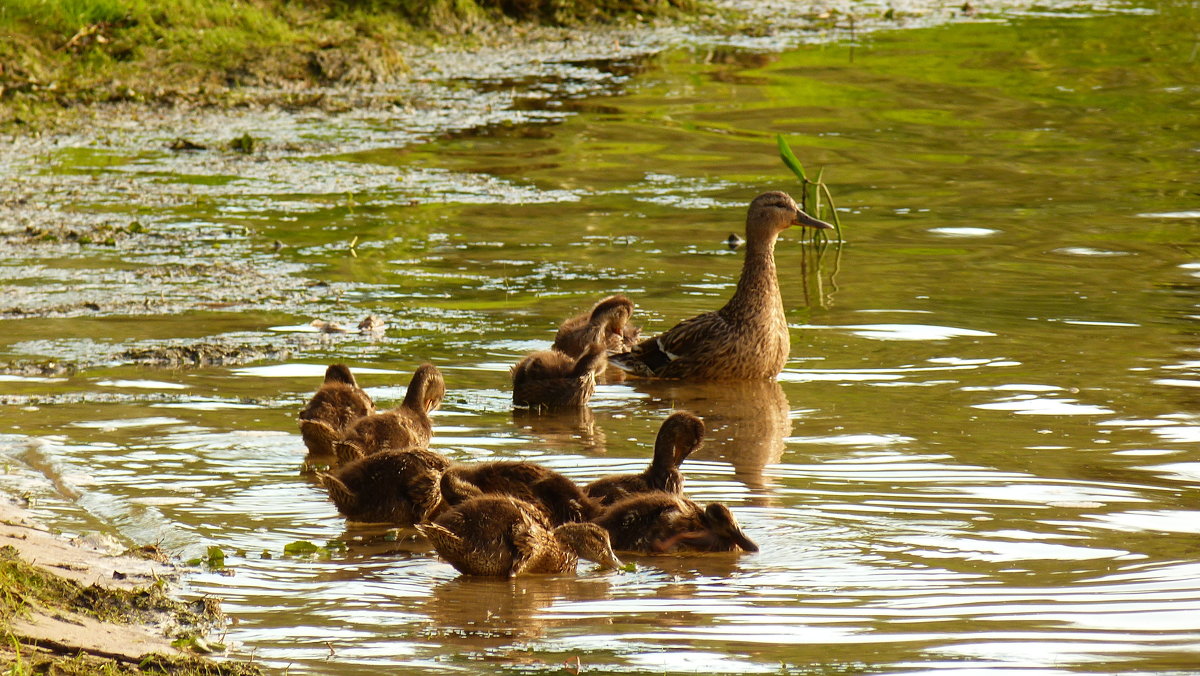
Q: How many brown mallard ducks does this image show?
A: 10